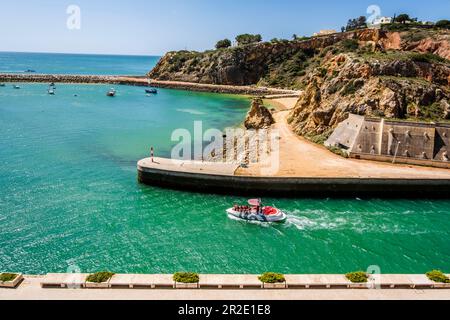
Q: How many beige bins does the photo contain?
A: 6